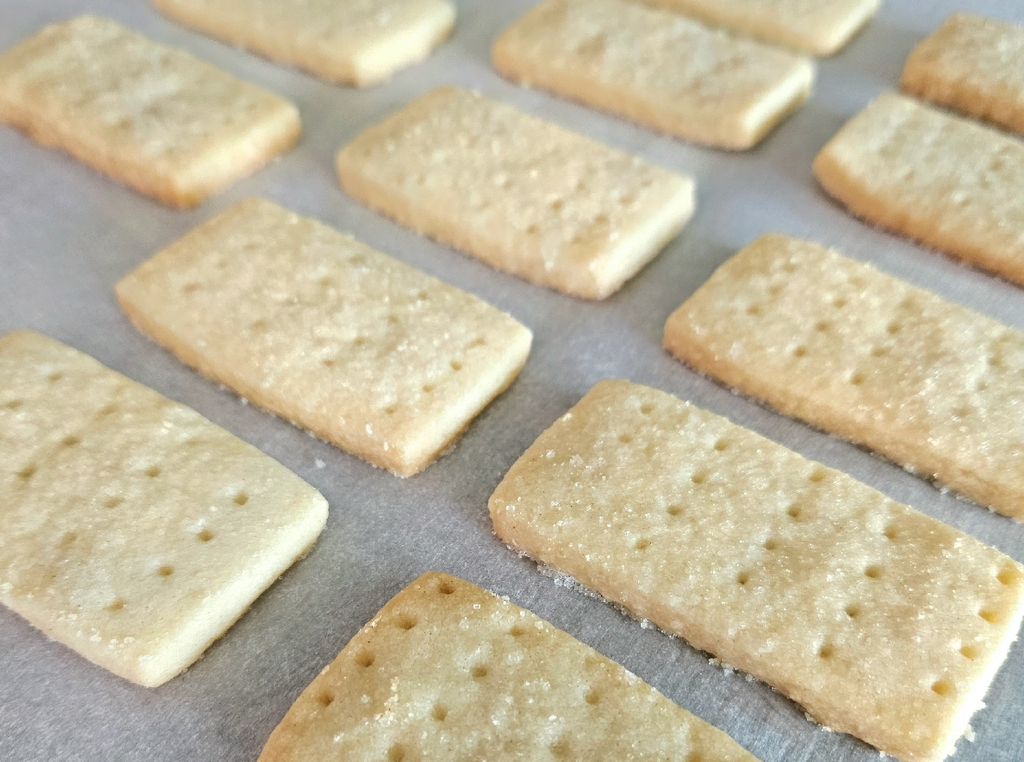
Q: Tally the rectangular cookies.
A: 12